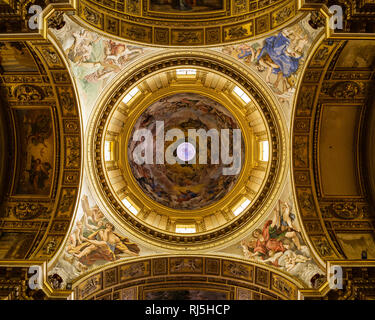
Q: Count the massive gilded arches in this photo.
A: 4